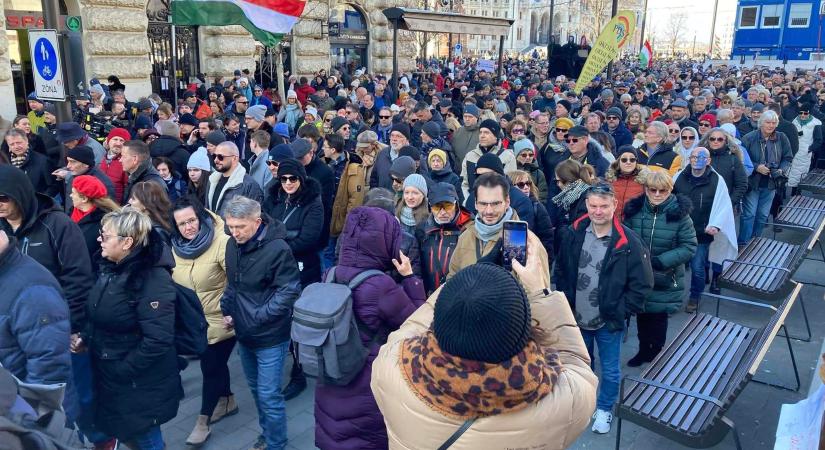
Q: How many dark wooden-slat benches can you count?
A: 4